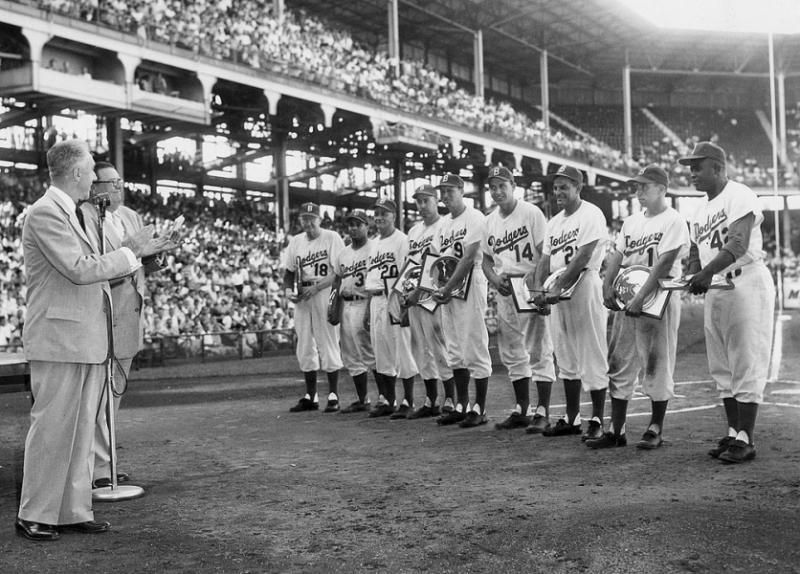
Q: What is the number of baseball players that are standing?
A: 9